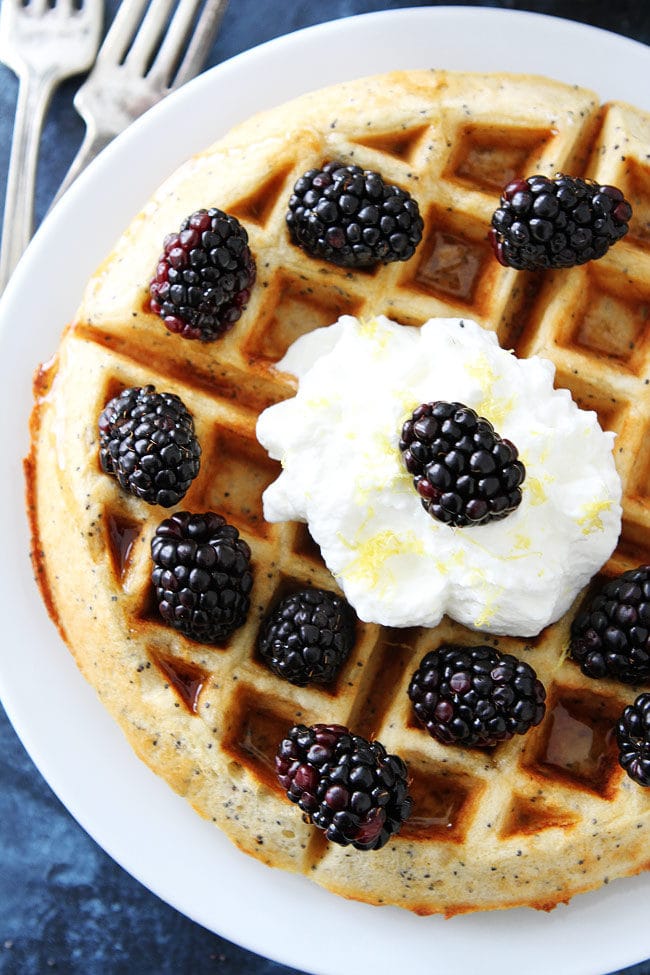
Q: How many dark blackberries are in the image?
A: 11